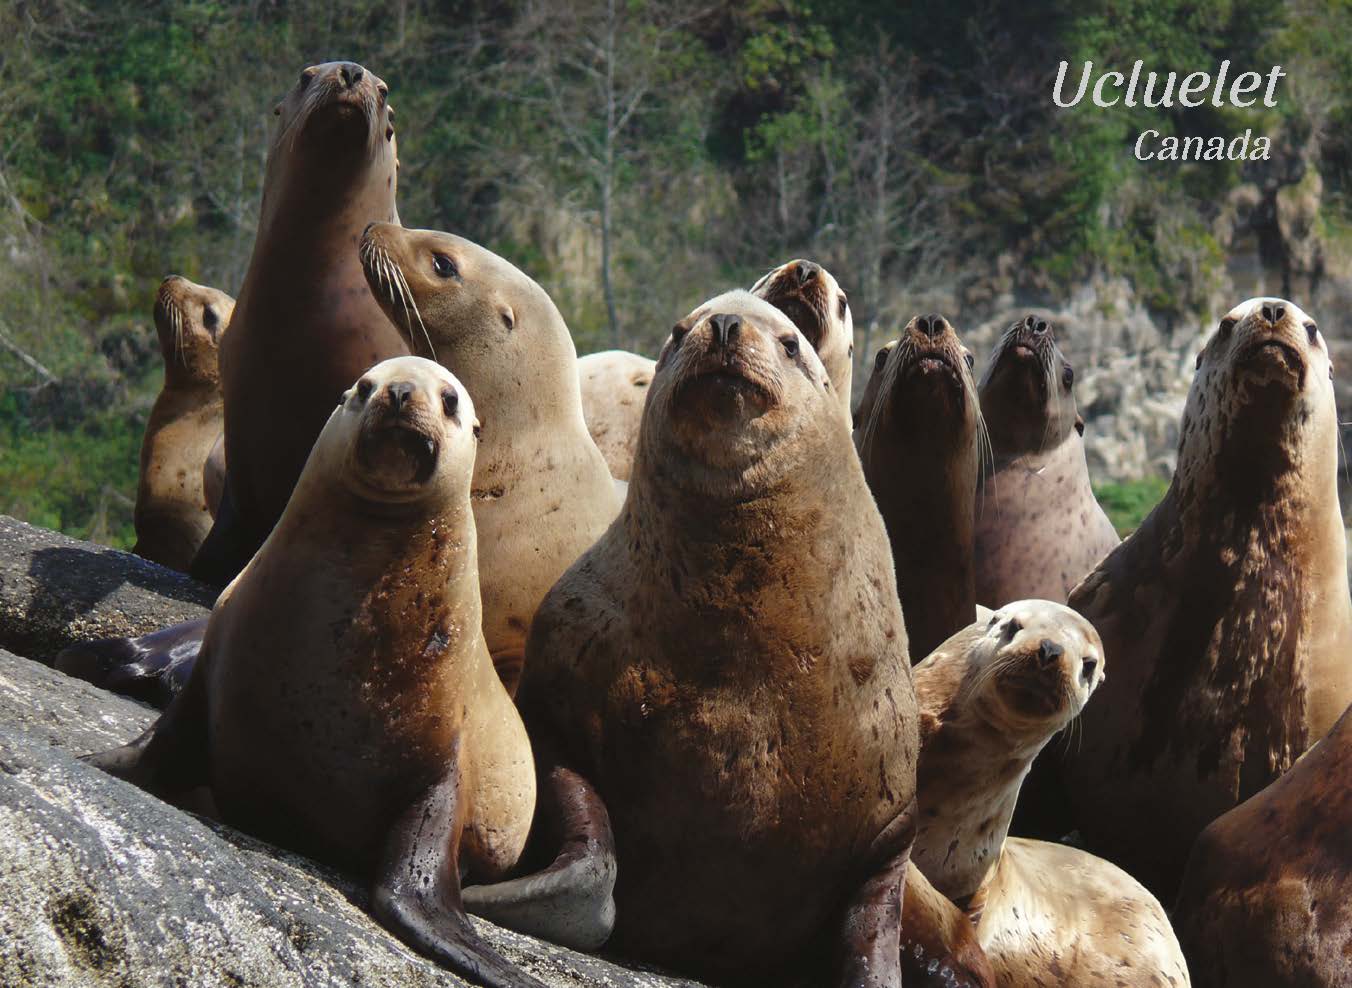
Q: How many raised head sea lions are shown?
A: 10